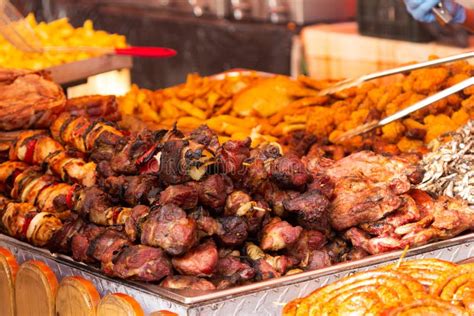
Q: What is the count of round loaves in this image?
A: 0